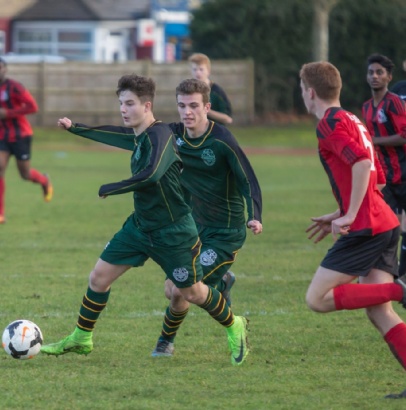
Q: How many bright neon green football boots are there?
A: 2